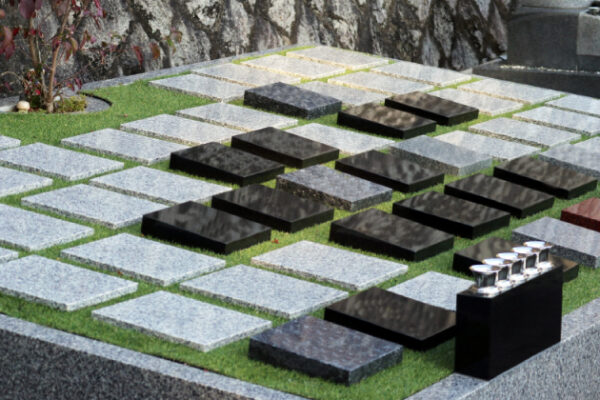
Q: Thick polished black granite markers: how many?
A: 13